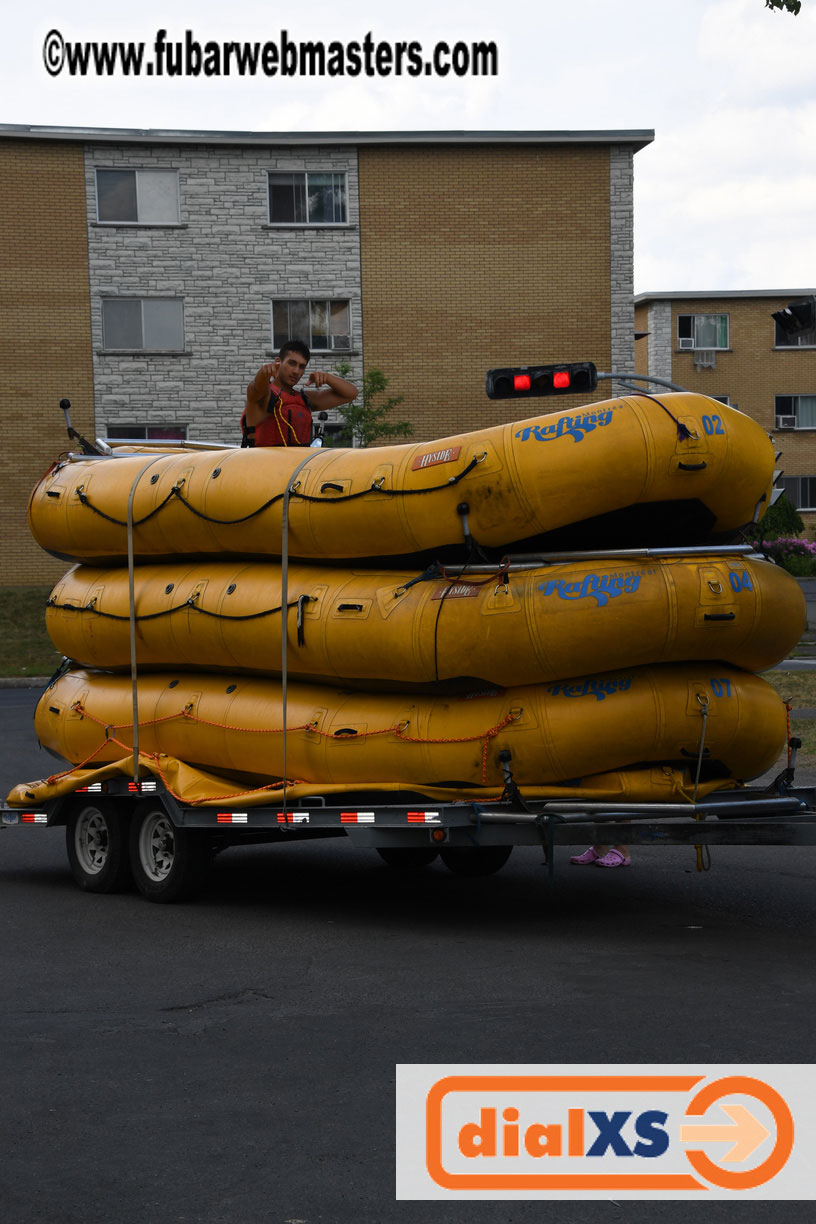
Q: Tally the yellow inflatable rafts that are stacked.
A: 3